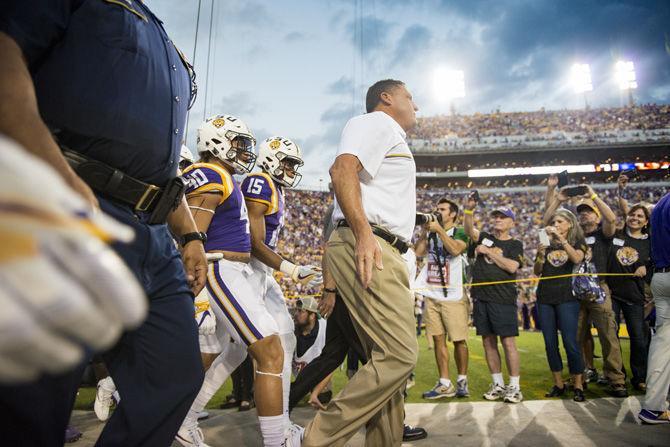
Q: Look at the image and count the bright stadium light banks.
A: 3